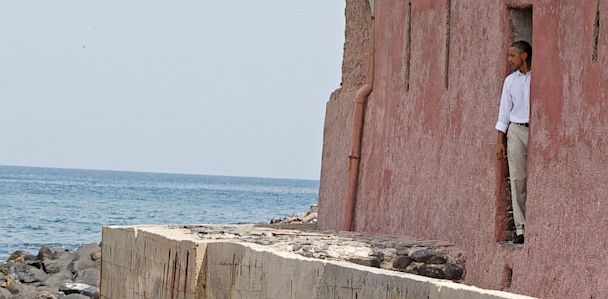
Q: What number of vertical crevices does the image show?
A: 3